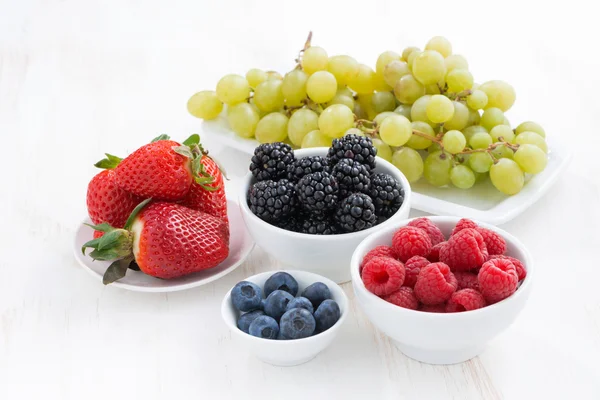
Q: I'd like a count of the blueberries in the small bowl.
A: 9